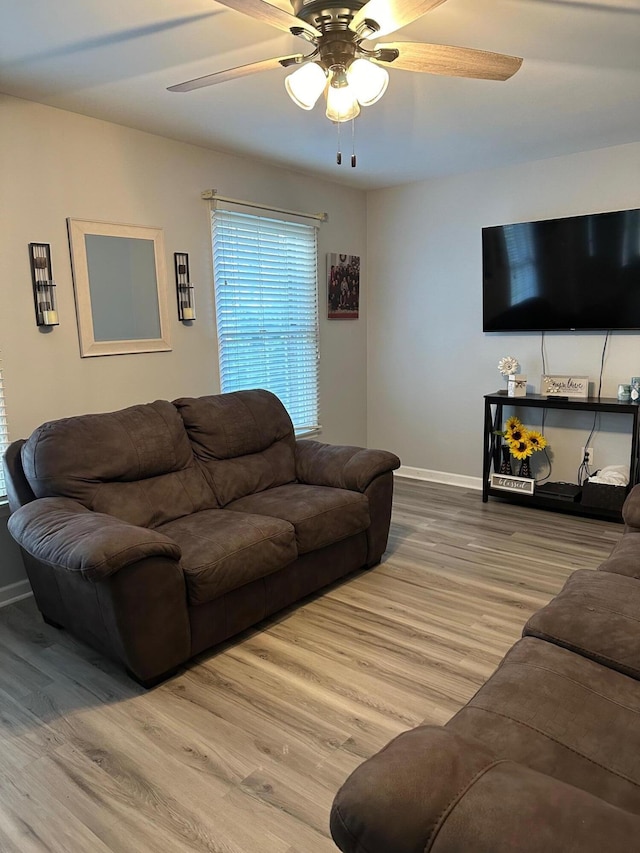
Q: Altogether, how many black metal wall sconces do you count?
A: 2